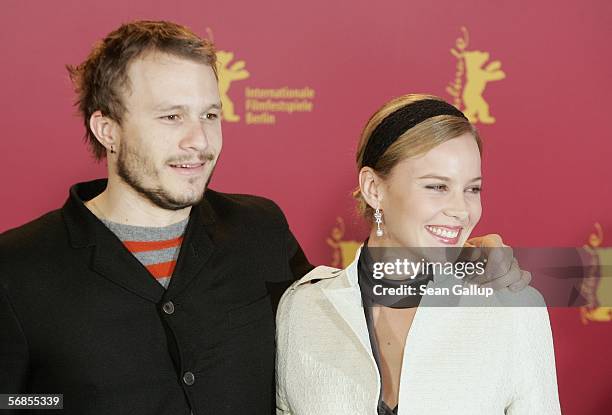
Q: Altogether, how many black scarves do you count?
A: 1